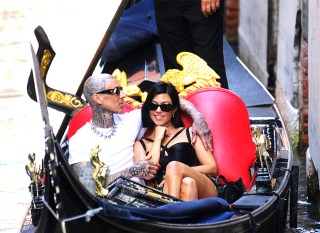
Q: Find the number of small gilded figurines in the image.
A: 3